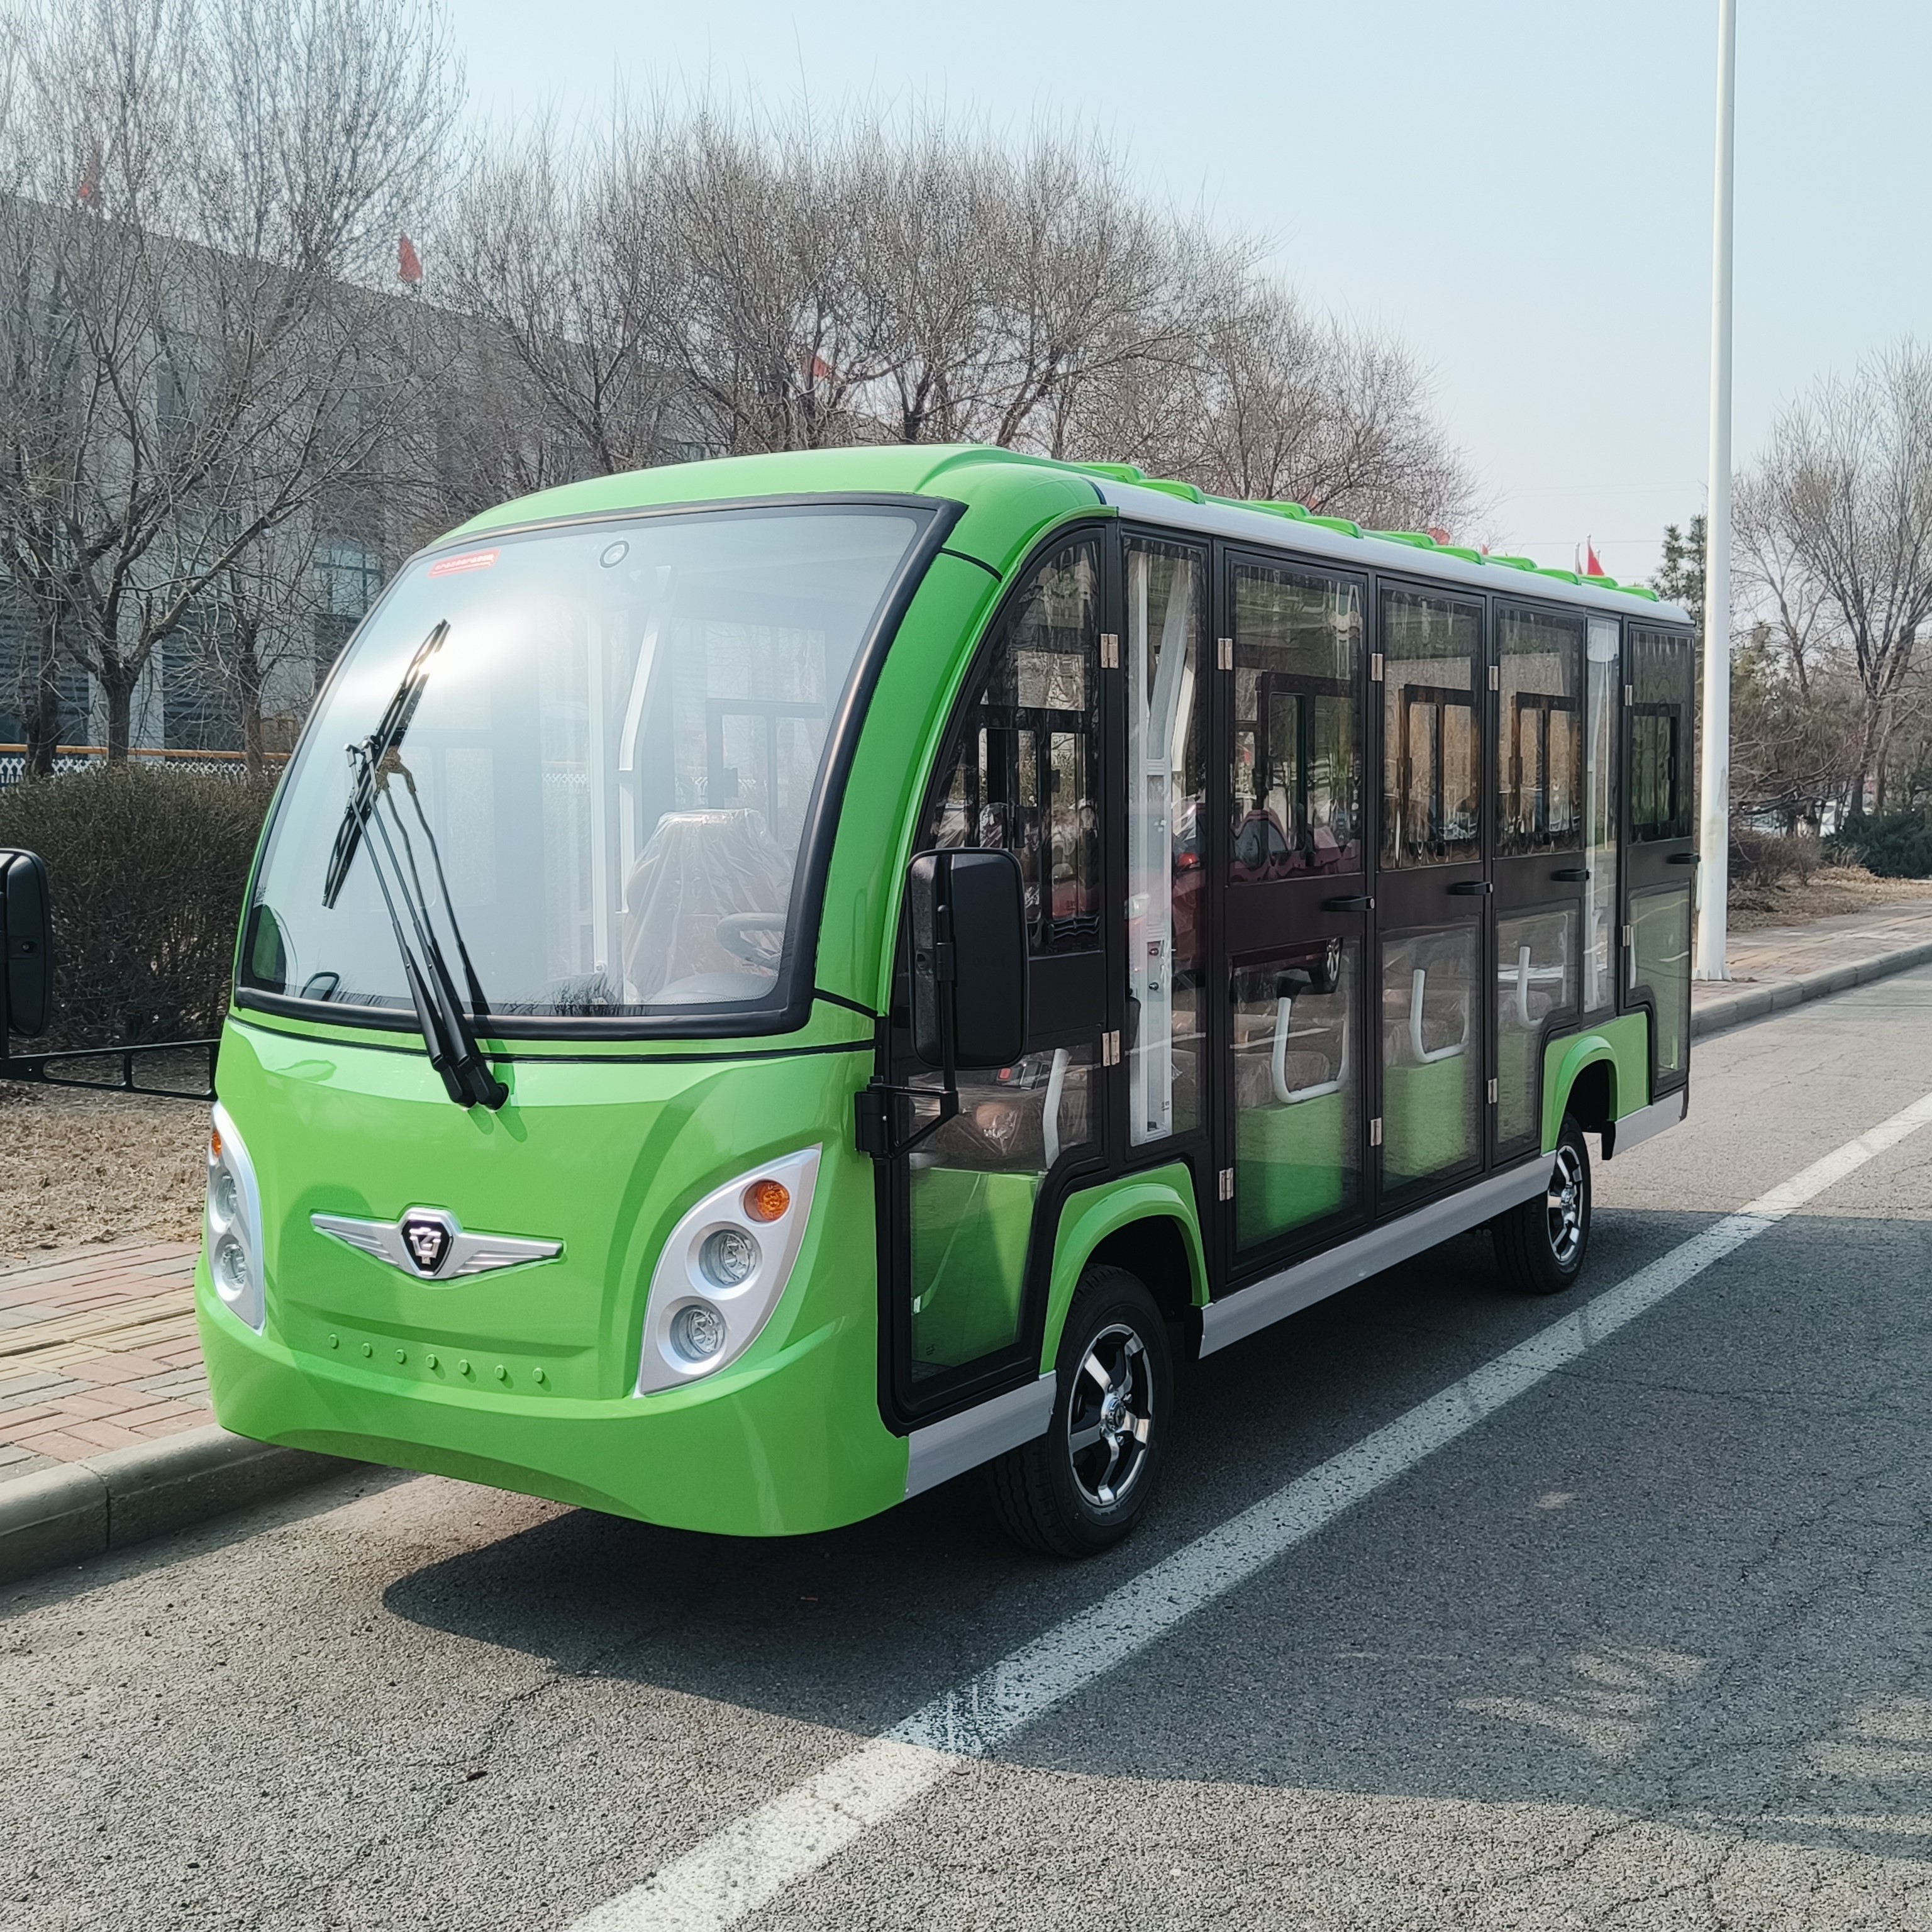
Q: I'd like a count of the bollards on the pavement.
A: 0